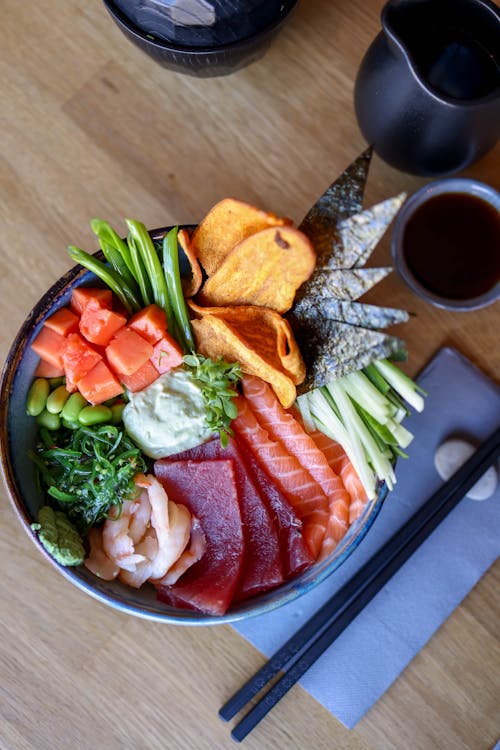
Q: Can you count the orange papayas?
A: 11